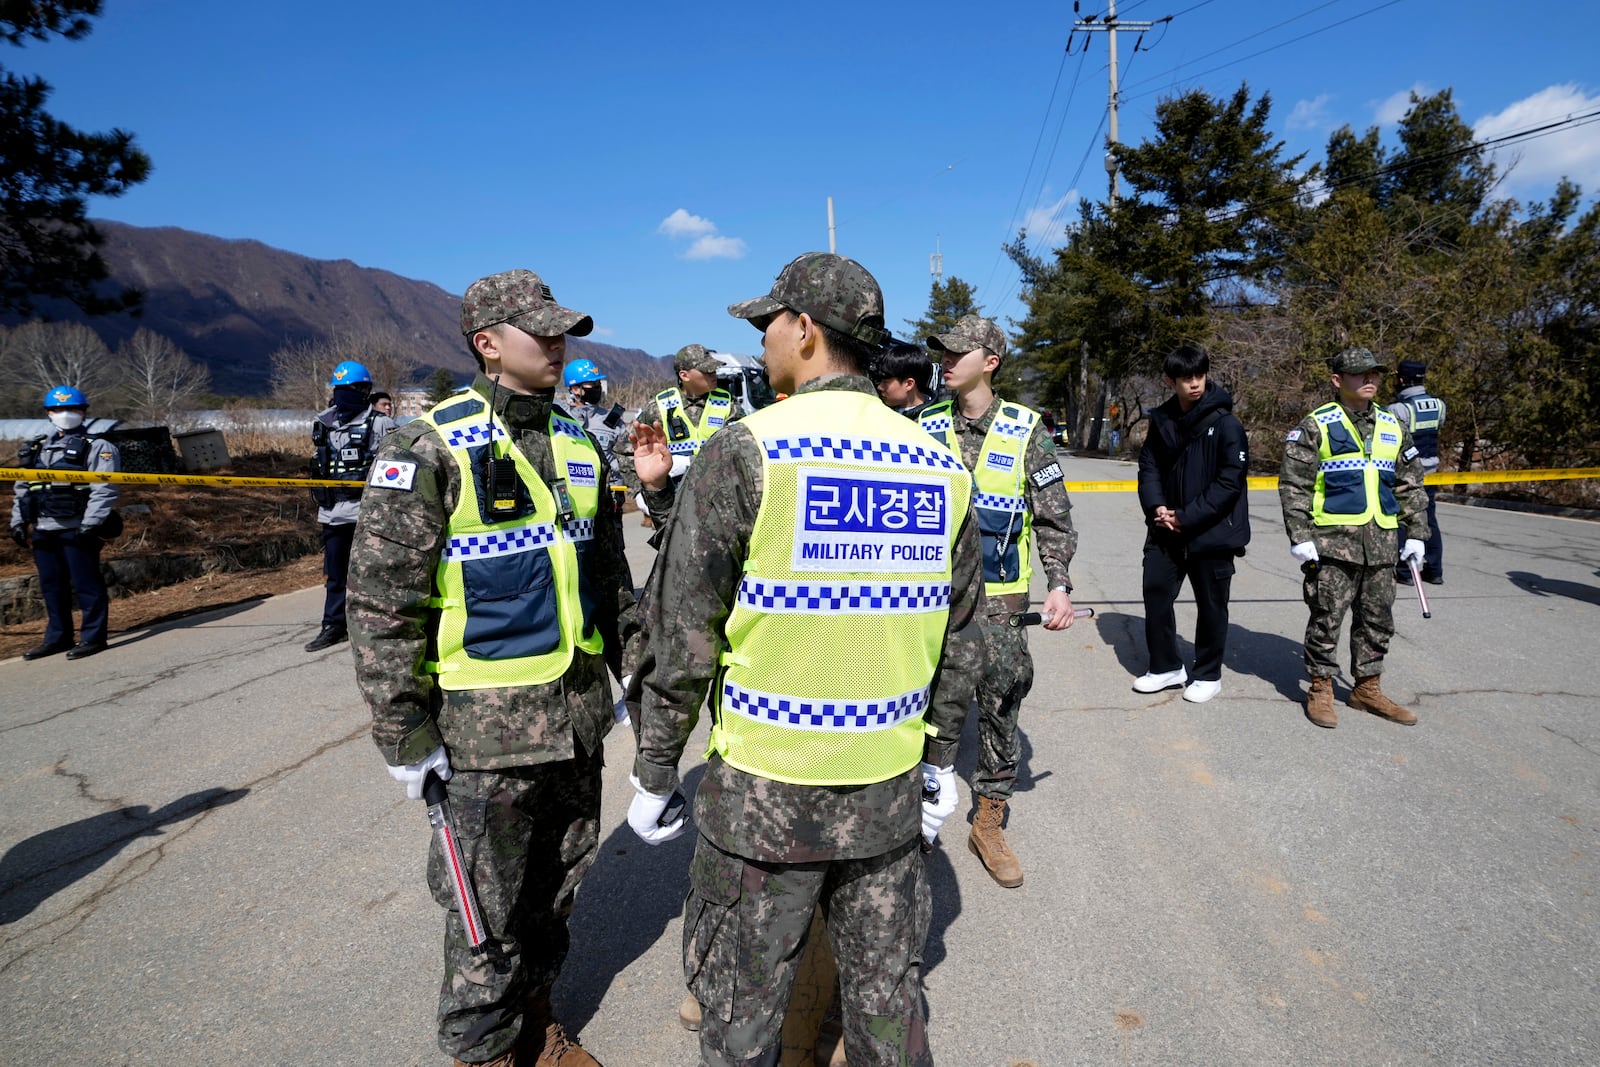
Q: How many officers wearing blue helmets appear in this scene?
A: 3